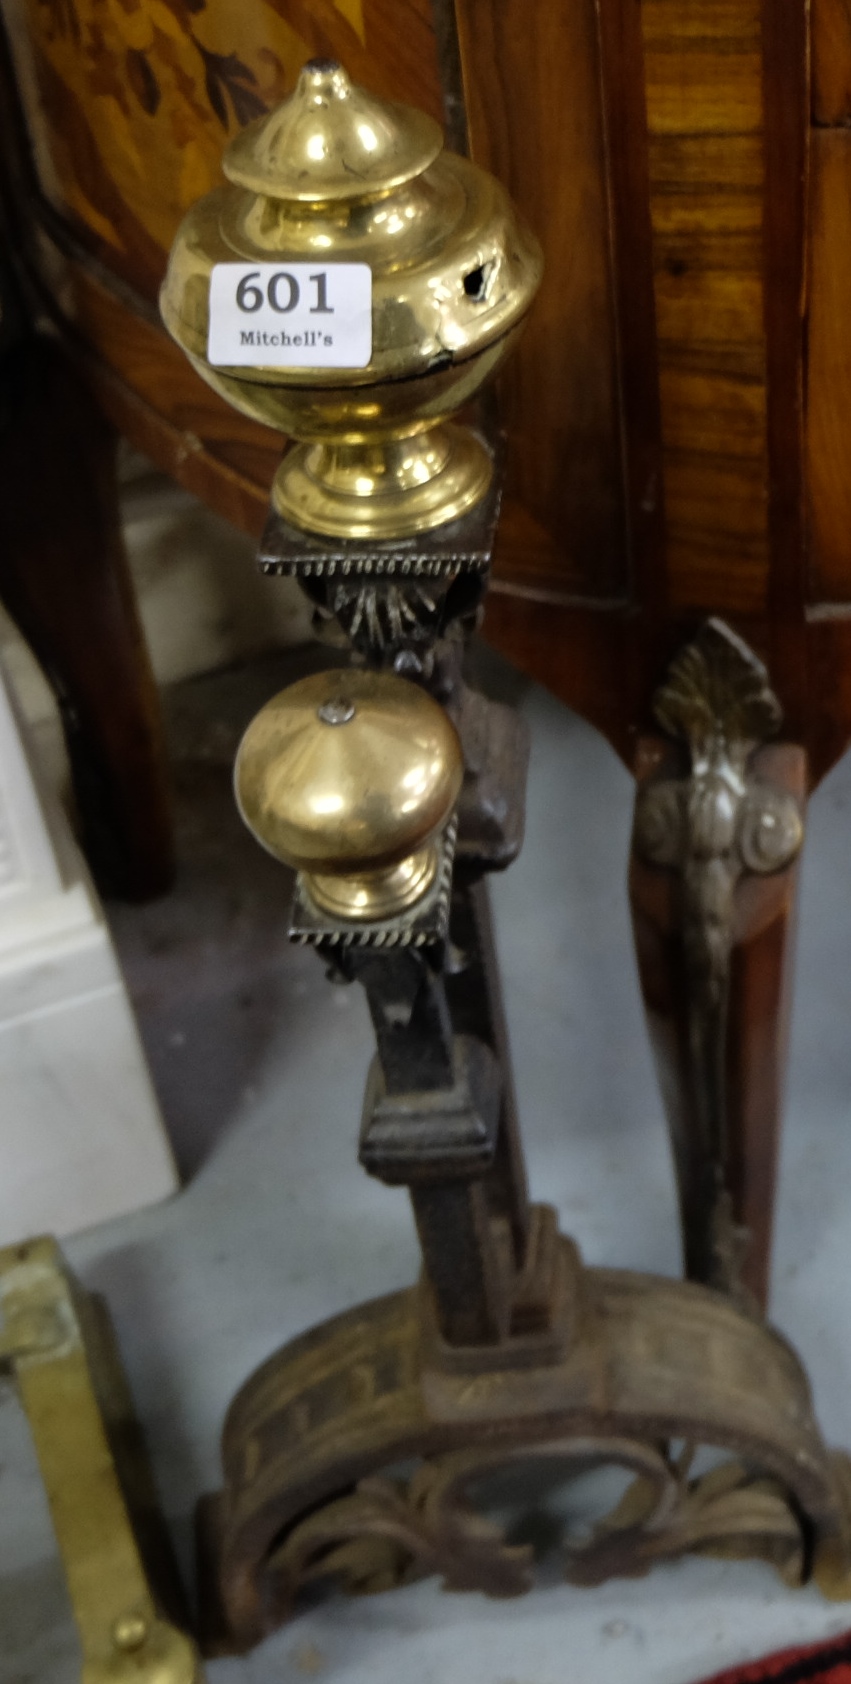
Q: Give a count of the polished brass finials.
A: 2